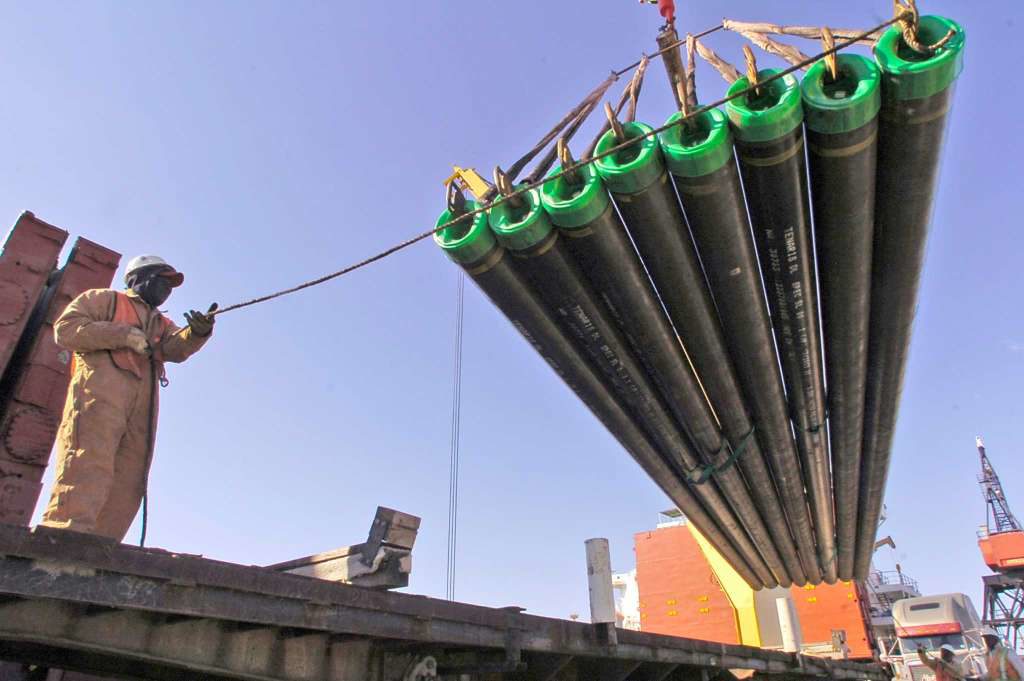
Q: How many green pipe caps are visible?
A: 8